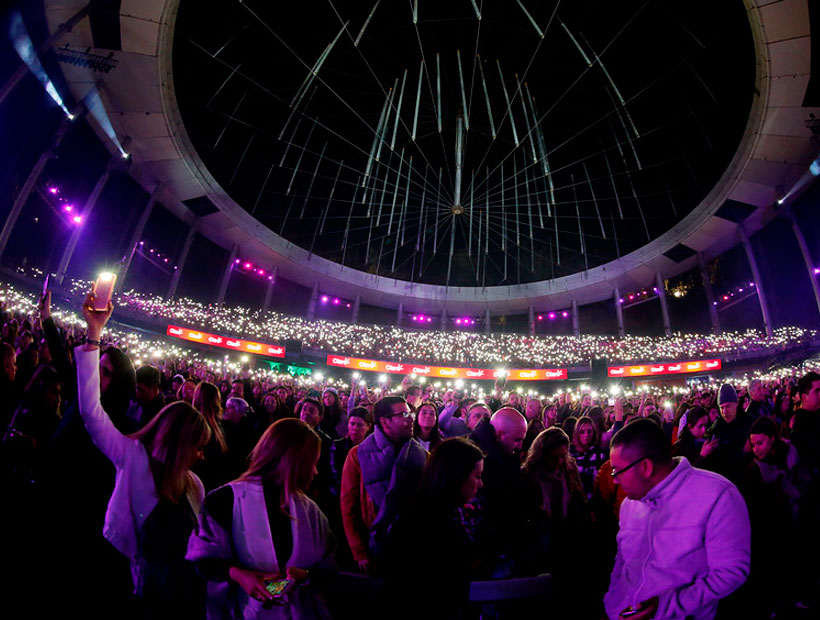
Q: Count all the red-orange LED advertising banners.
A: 3